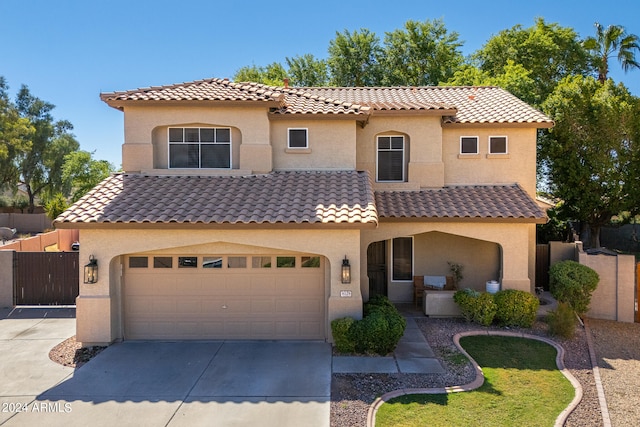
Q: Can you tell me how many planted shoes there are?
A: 0